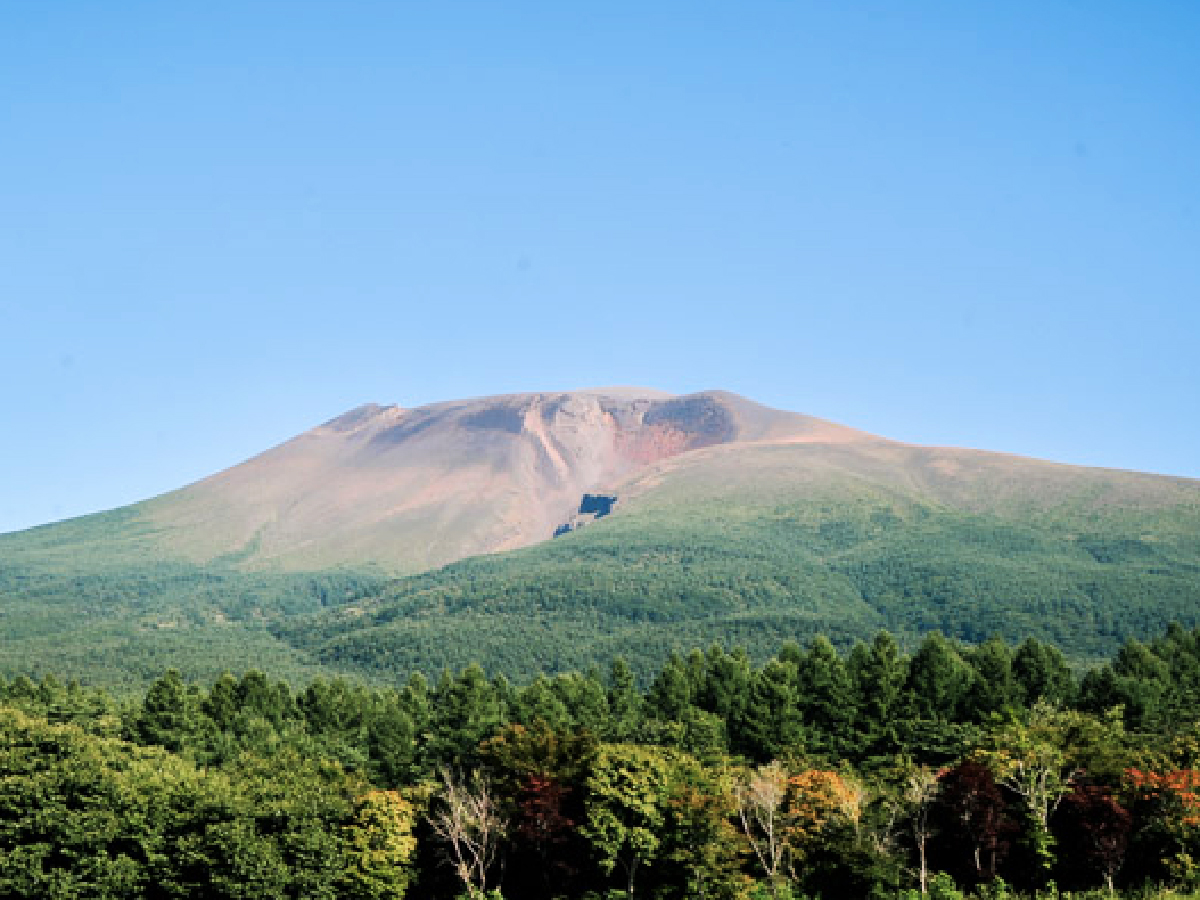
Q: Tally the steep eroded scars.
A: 1